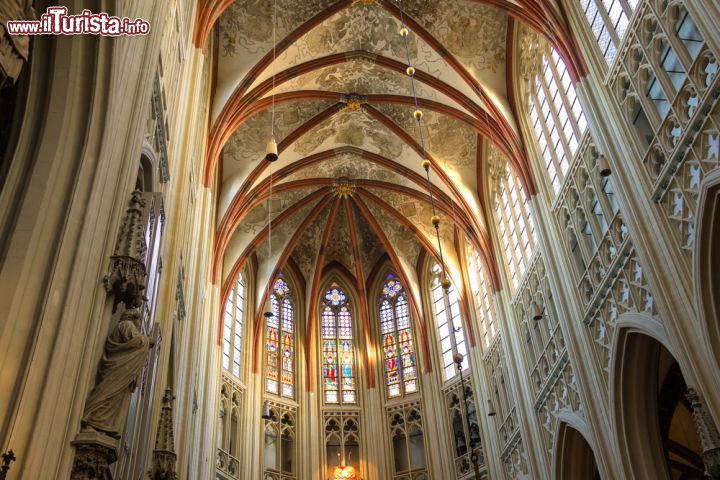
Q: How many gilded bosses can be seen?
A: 3